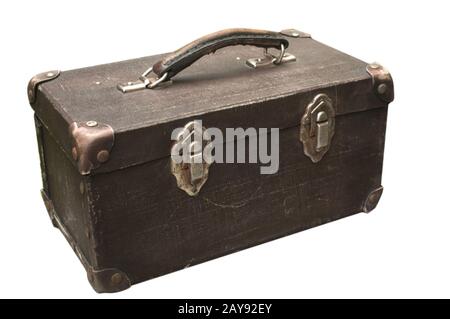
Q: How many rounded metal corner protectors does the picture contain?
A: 7